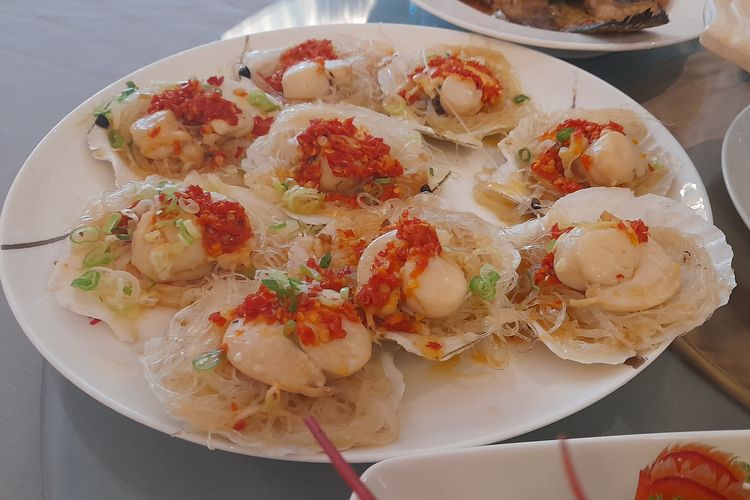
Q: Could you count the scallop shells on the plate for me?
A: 9